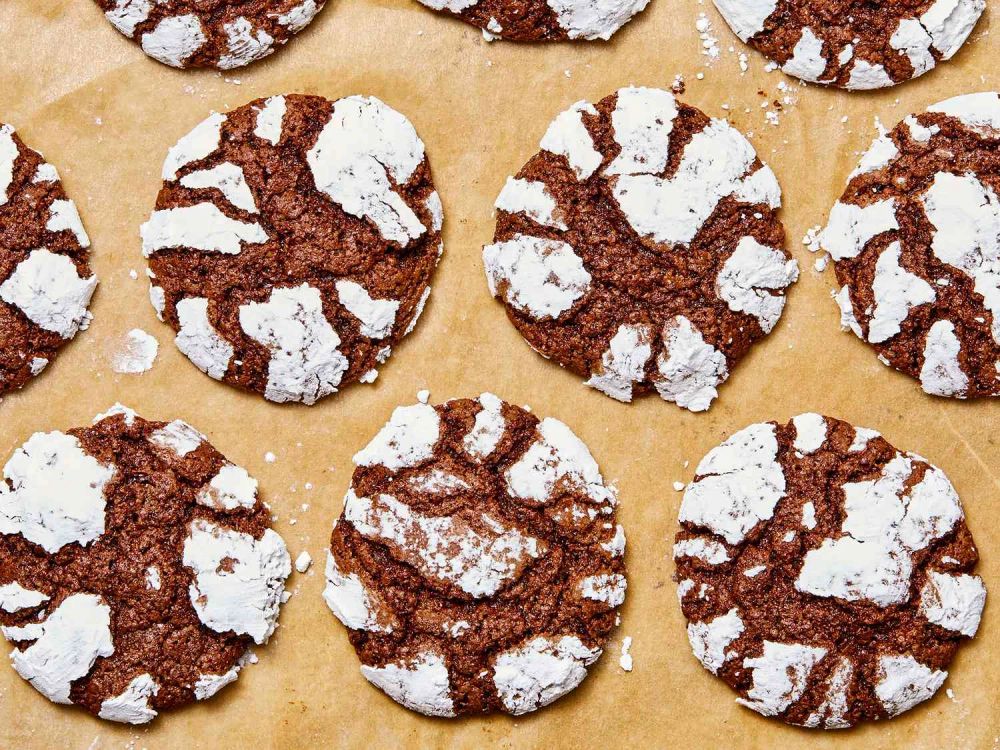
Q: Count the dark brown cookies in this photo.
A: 10